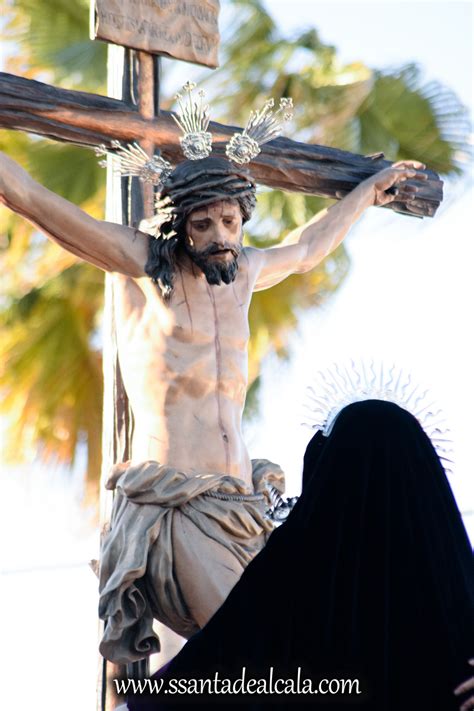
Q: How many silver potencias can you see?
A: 3